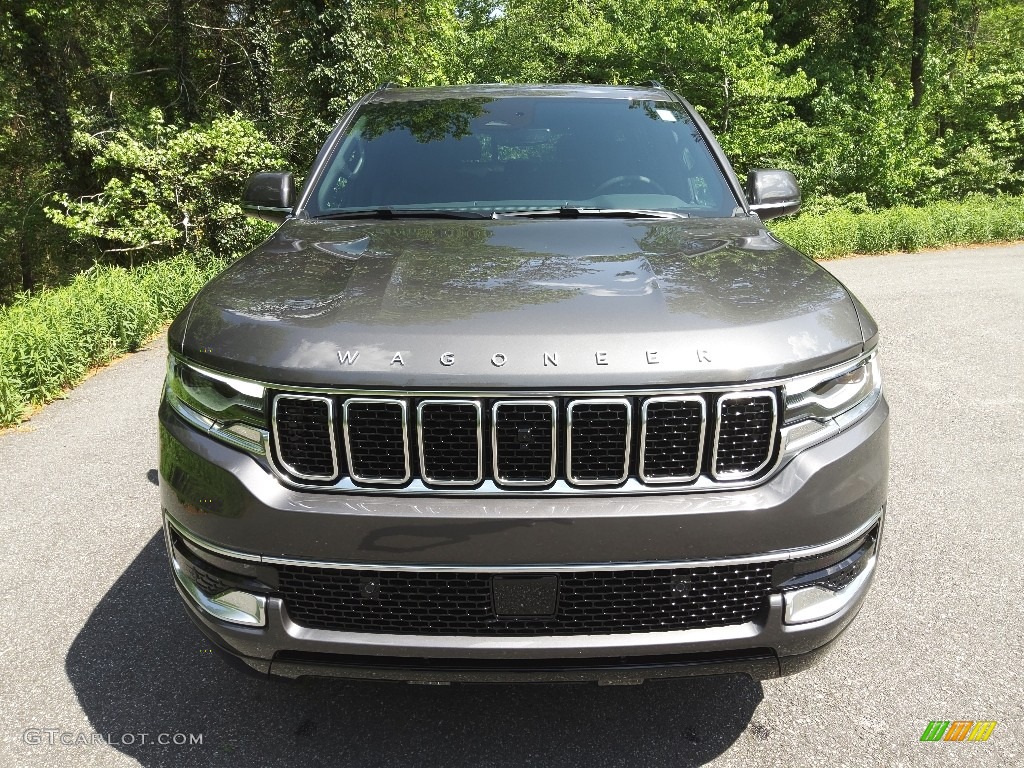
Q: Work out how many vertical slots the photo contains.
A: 7